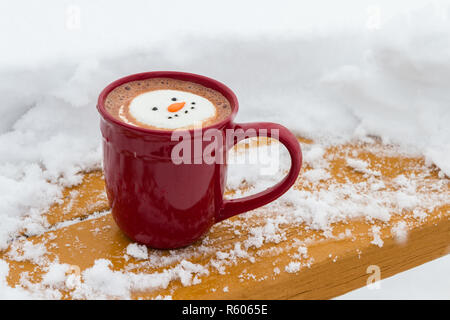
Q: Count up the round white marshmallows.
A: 1